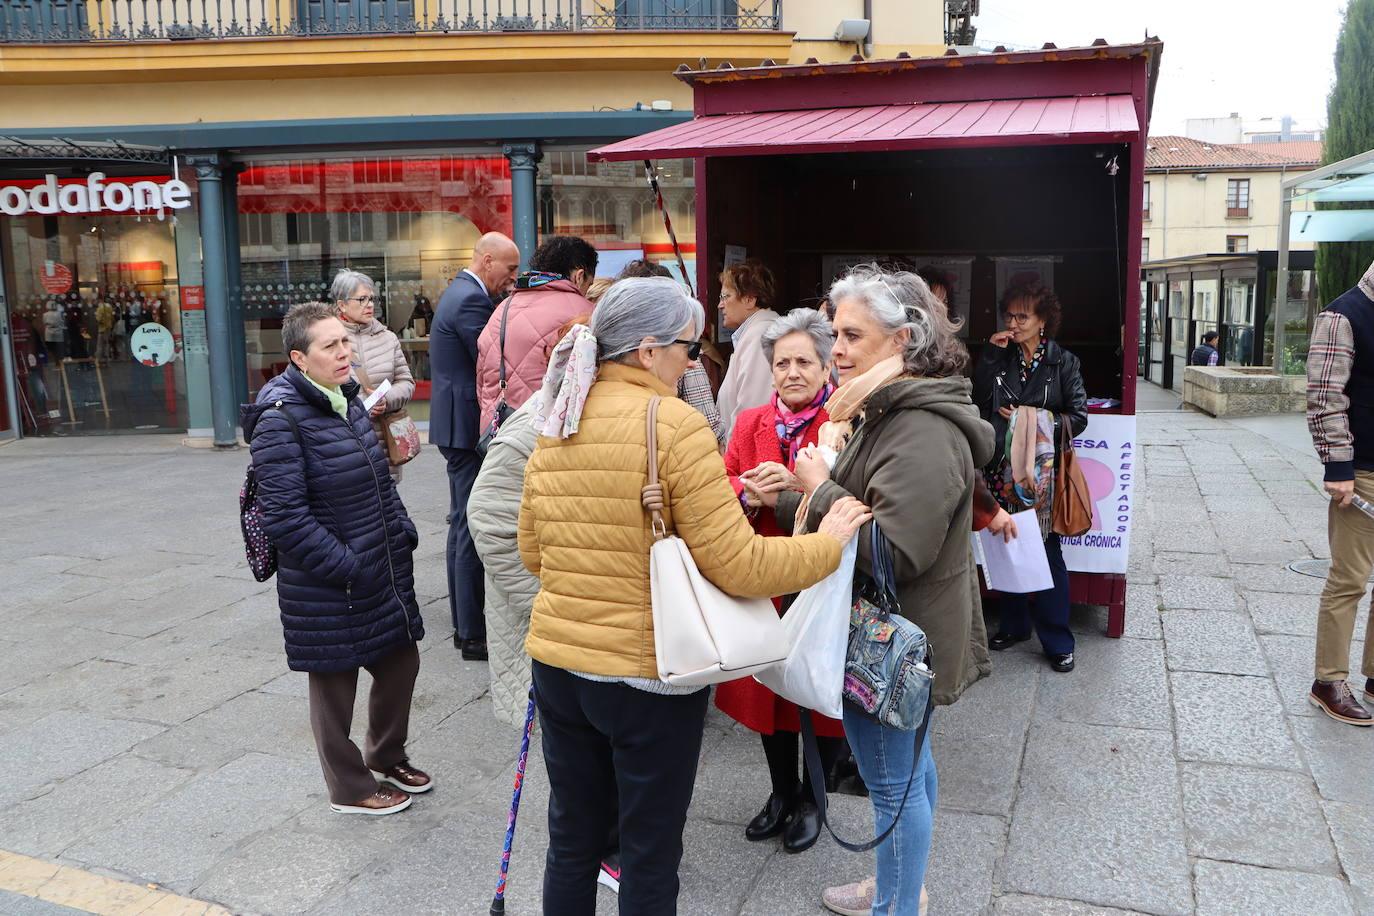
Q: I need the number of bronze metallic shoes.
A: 2